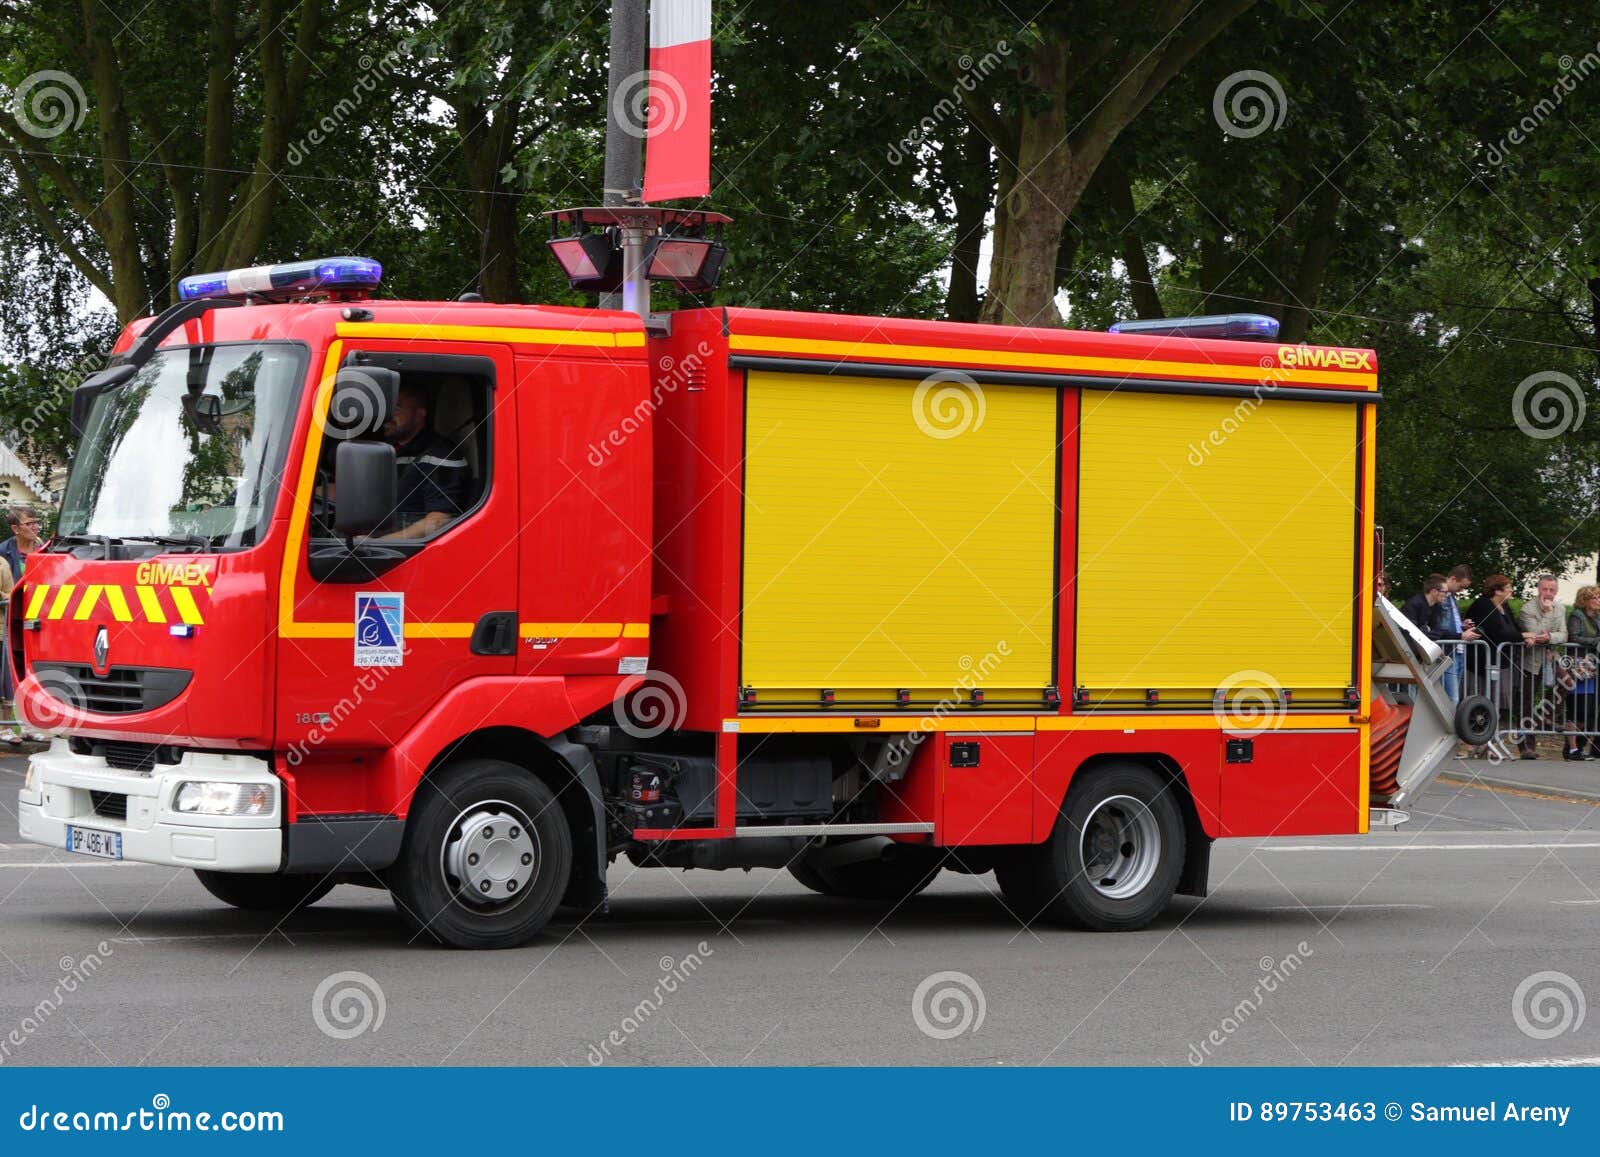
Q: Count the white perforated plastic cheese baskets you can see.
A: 0